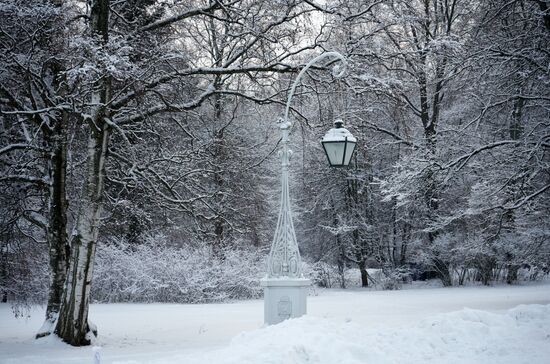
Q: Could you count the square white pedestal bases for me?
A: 1